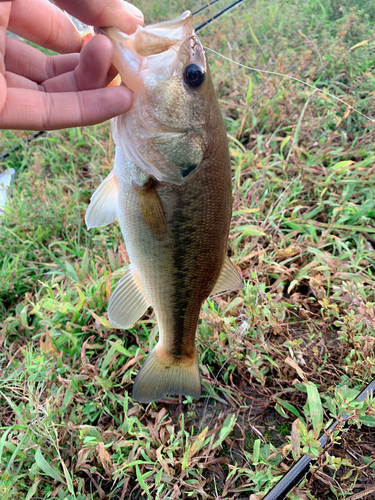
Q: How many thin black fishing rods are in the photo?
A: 3